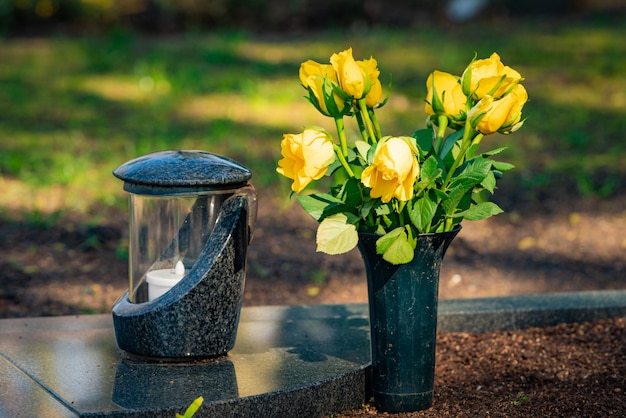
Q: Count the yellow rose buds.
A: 8